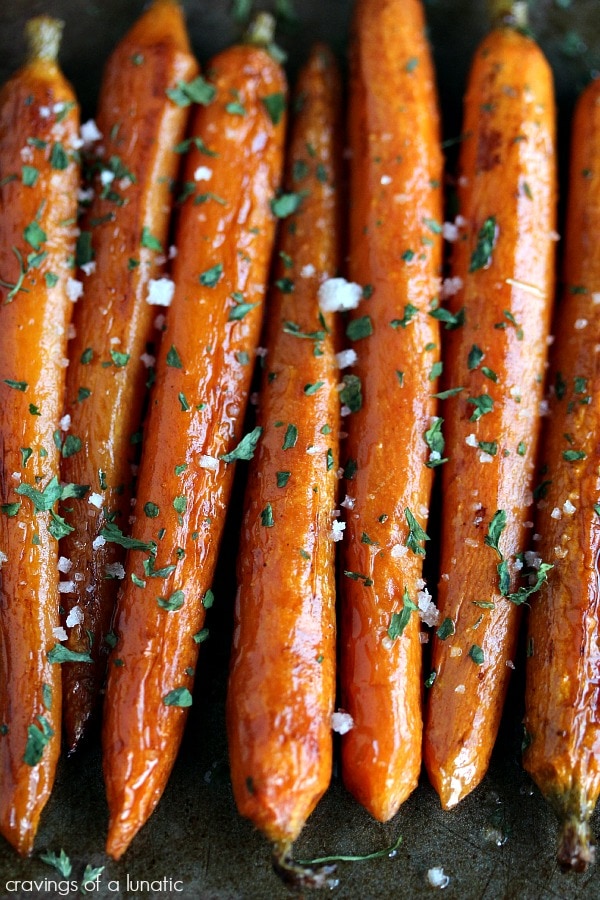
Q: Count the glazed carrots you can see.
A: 7